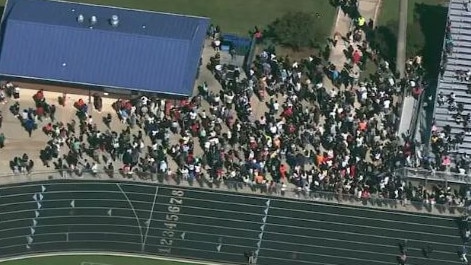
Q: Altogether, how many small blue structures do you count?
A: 1